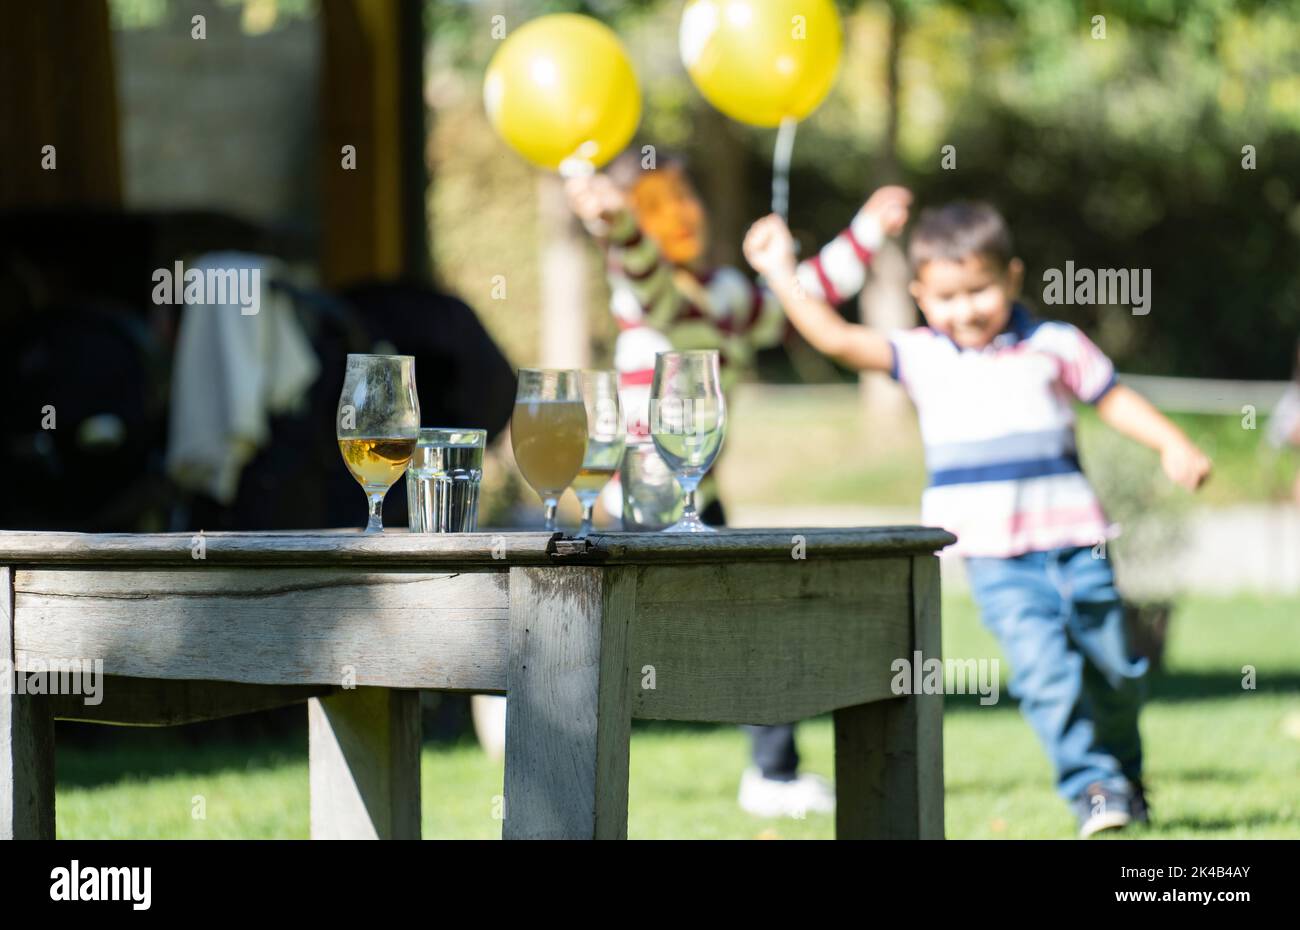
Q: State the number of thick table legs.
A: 4